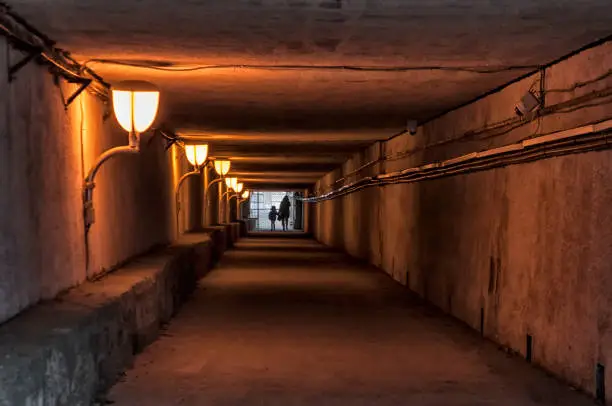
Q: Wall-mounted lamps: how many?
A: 6